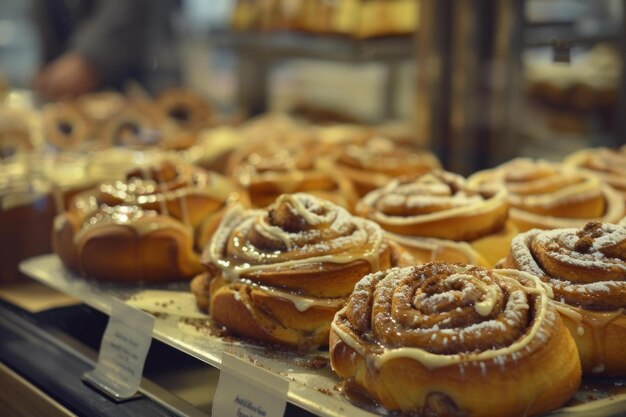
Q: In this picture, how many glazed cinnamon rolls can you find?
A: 9